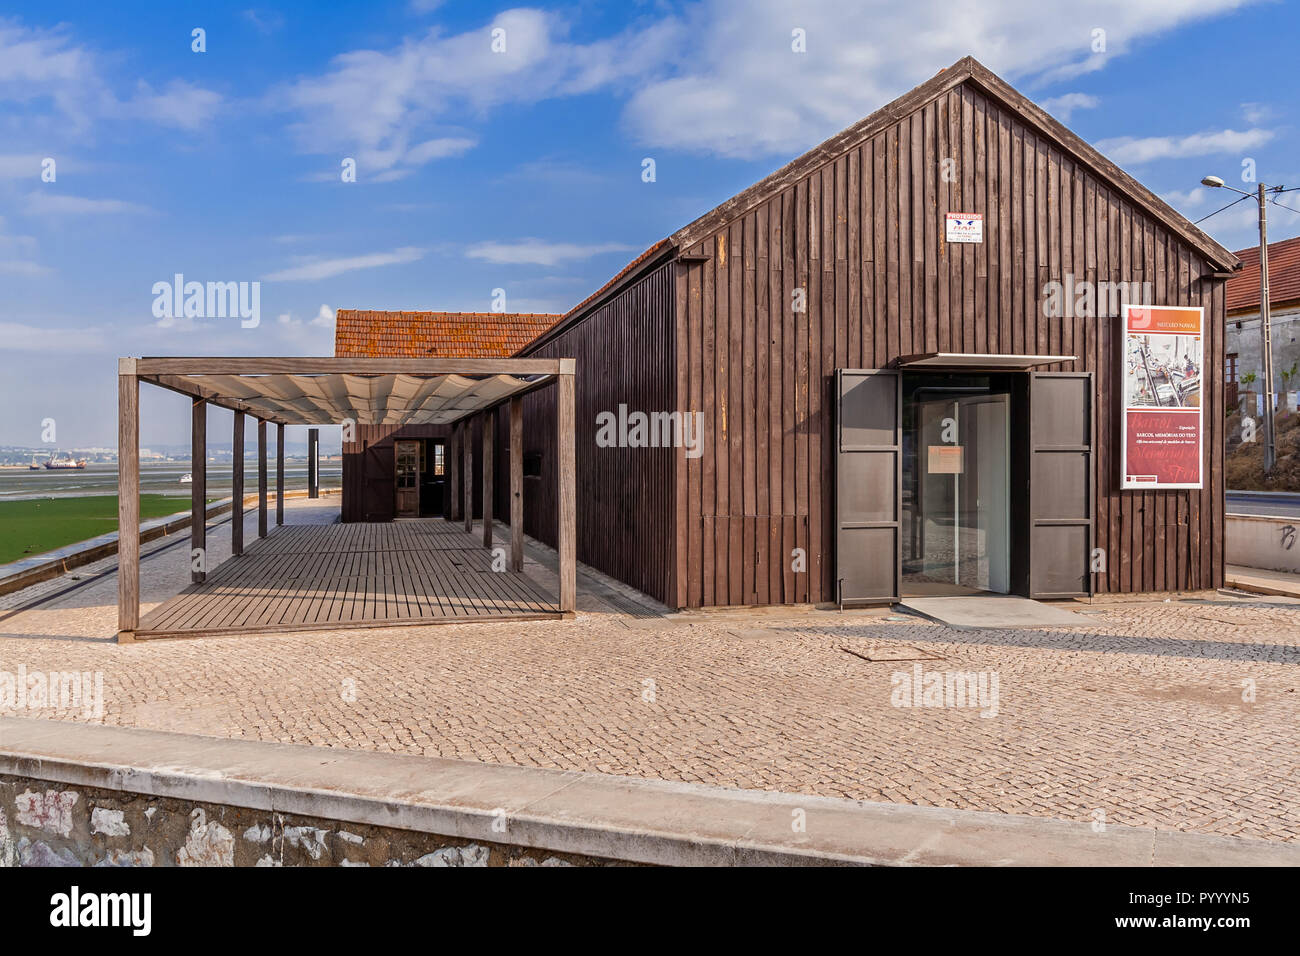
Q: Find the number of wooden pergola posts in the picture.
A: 10